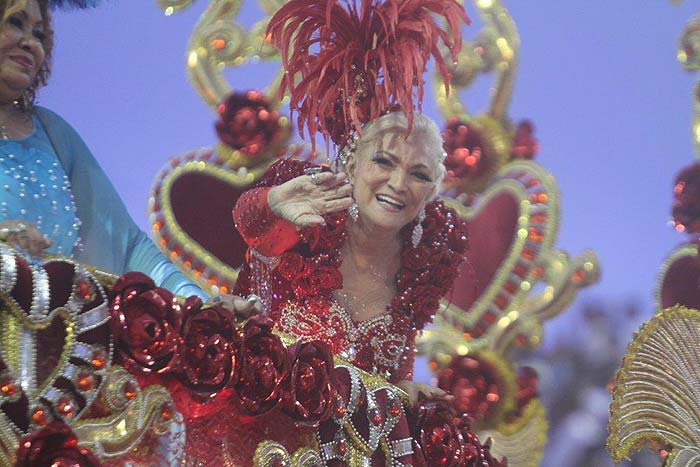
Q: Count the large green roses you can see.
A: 0